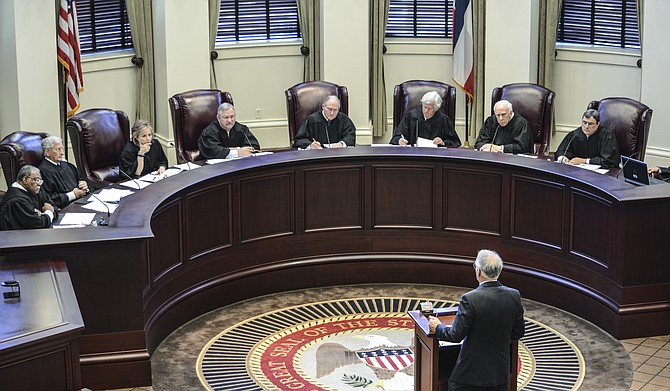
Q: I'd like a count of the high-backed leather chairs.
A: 7